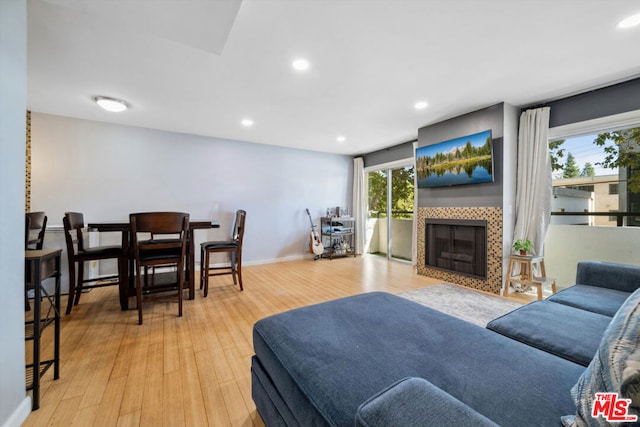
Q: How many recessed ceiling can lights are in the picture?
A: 5